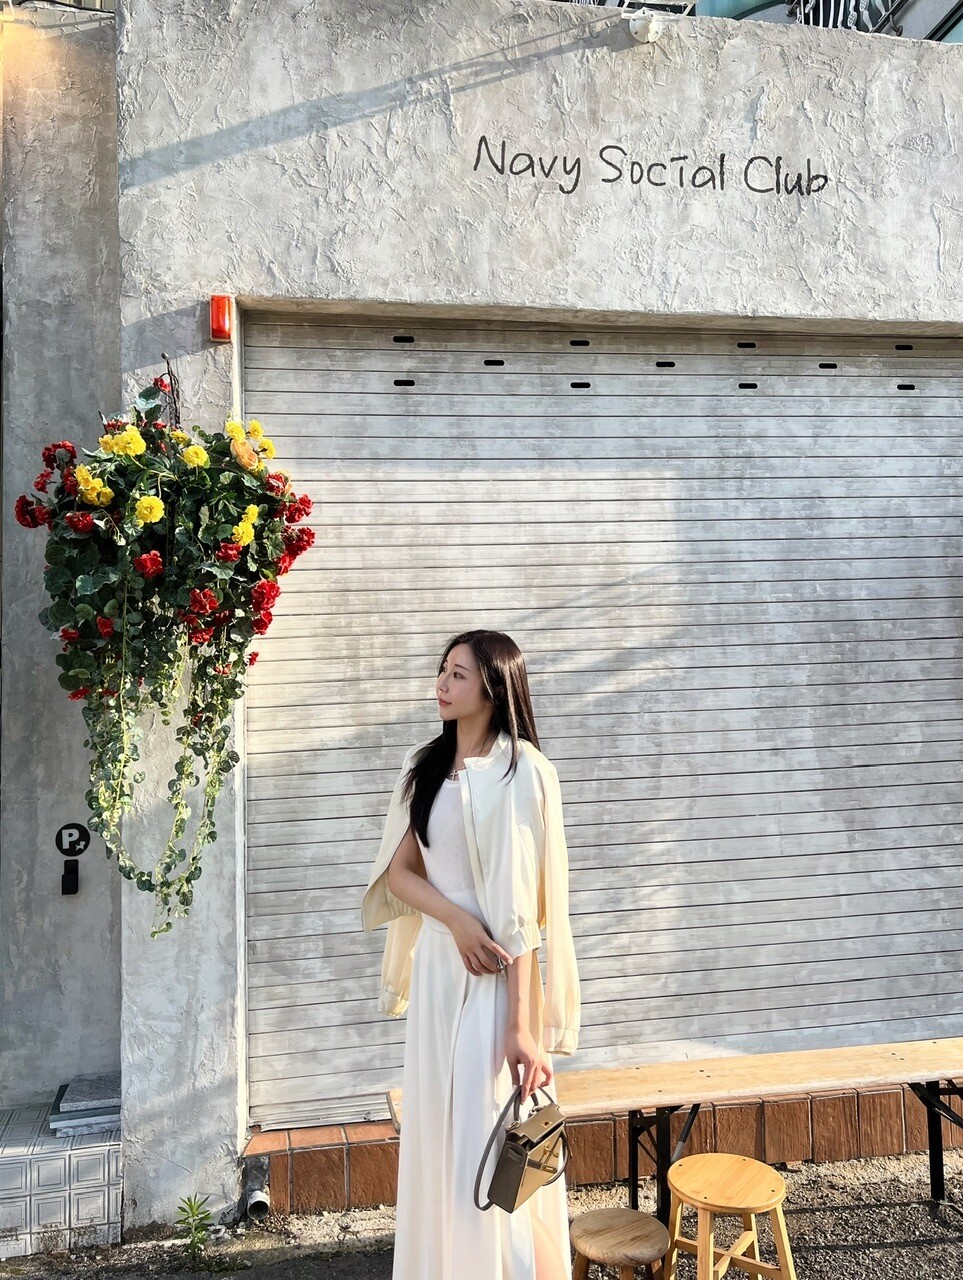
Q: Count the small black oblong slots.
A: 11